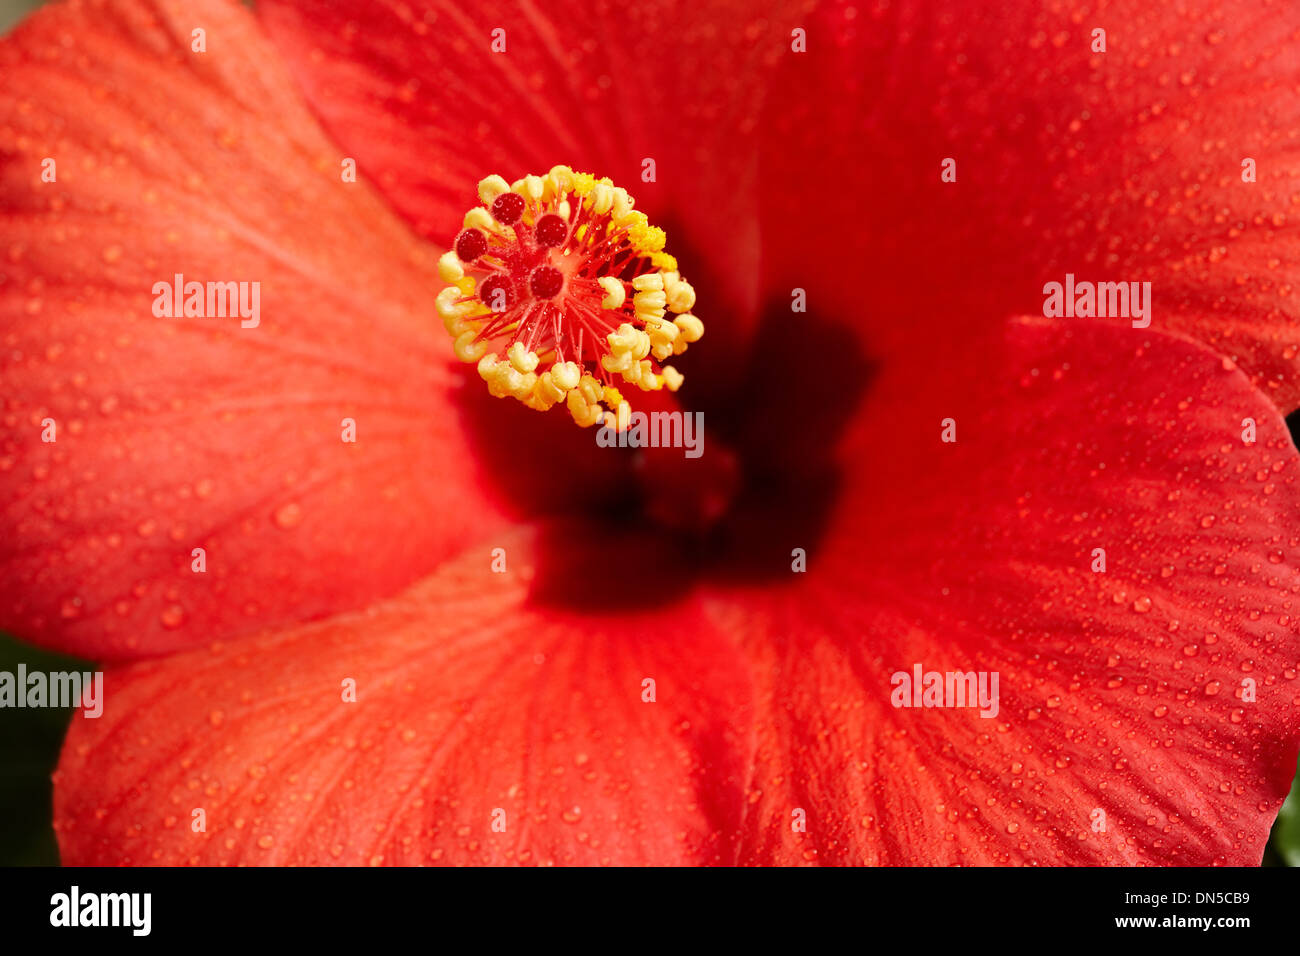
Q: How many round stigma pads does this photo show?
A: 5